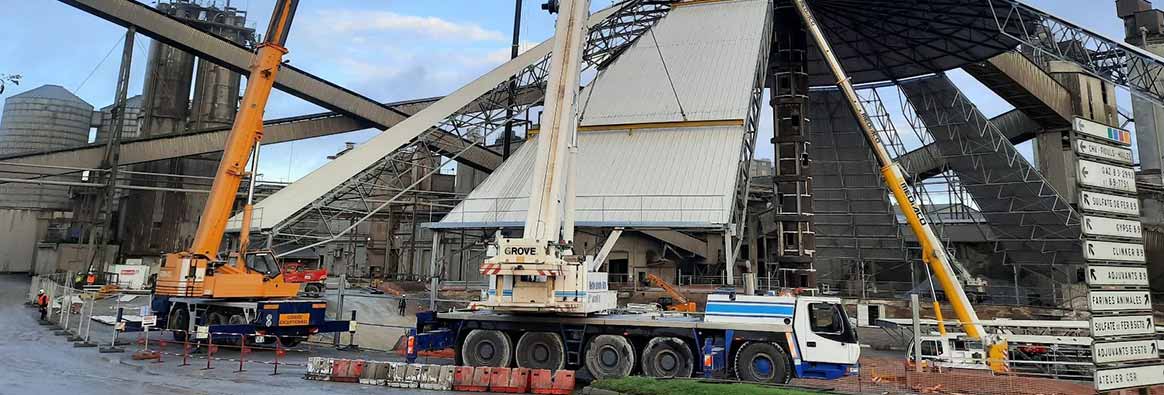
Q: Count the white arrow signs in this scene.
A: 11